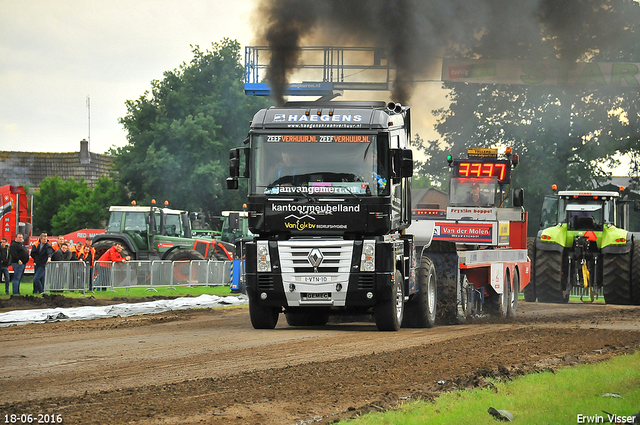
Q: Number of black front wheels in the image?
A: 2